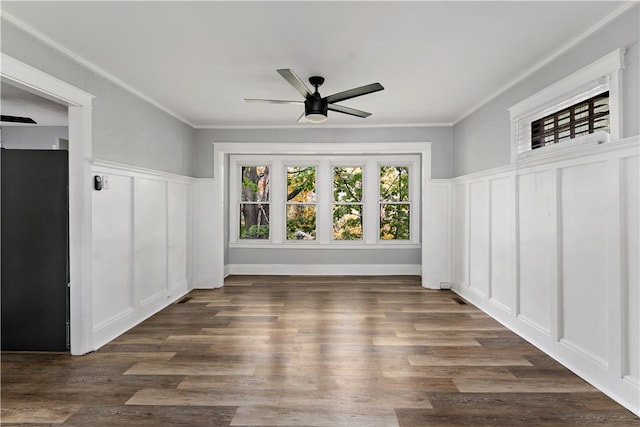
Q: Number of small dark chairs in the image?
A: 0